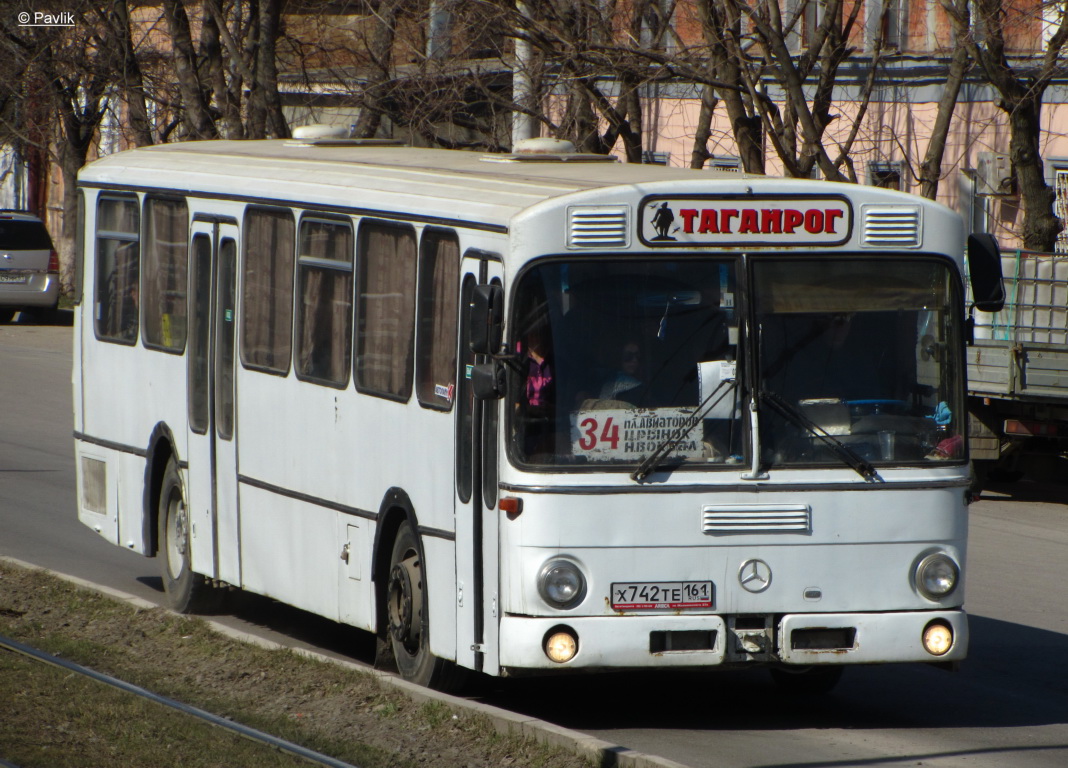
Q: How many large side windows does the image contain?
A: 6